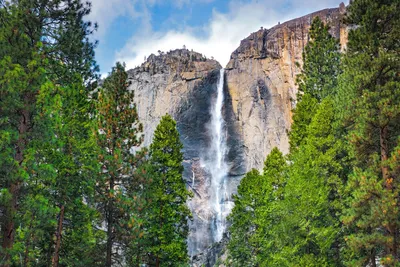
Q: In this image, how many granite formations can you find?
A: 2